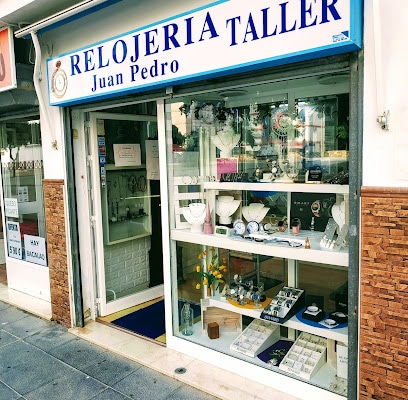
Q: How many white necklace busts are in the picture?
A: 5